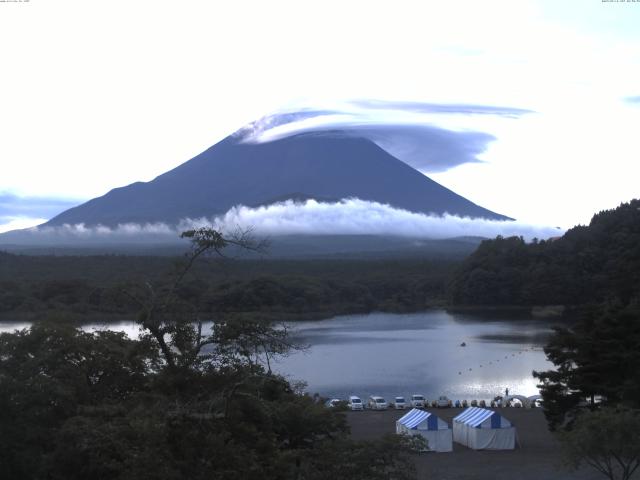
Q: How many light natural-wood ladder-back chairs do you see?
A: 0